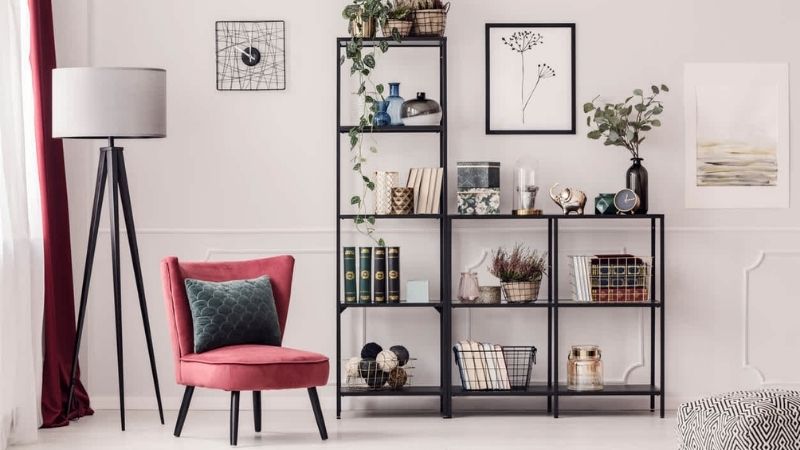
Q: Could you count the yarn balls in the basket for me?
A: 7